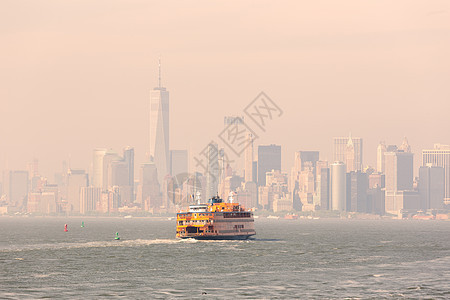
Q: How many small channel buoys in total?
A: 3